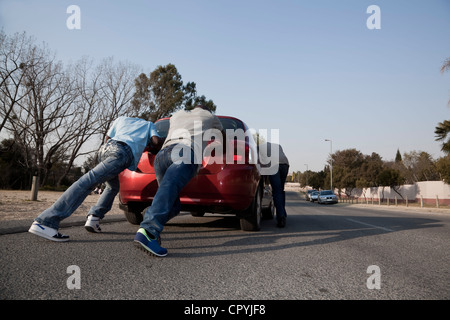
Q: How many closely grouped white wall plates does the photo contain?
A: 0